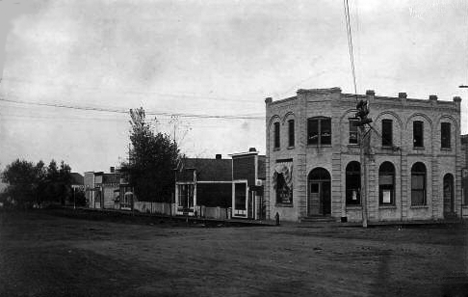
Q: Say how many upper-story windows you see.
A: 7